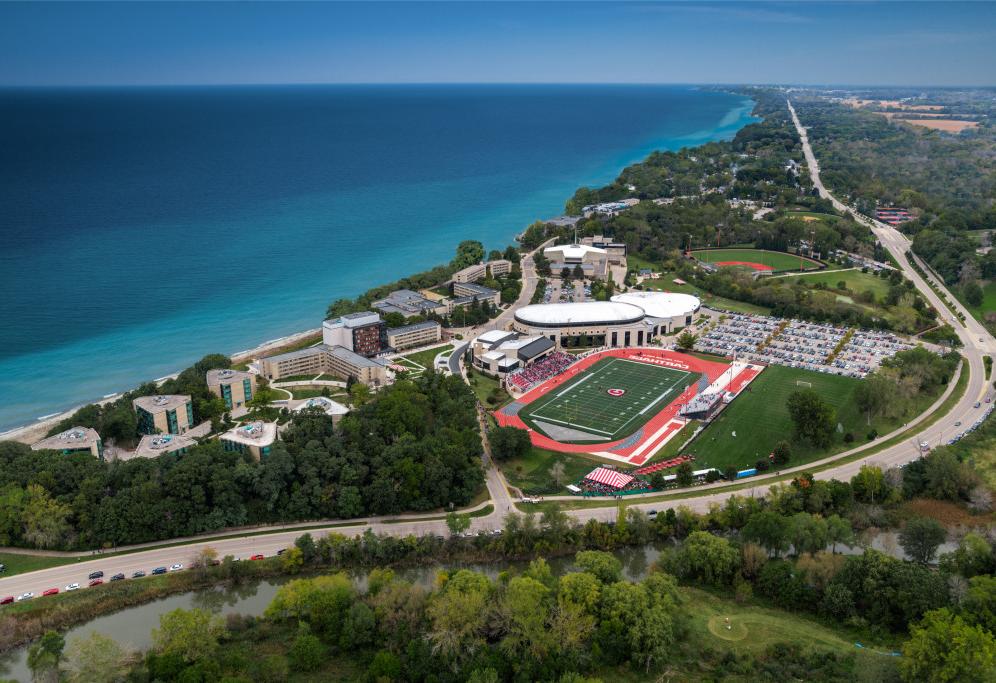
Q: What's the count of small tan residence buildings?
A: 6